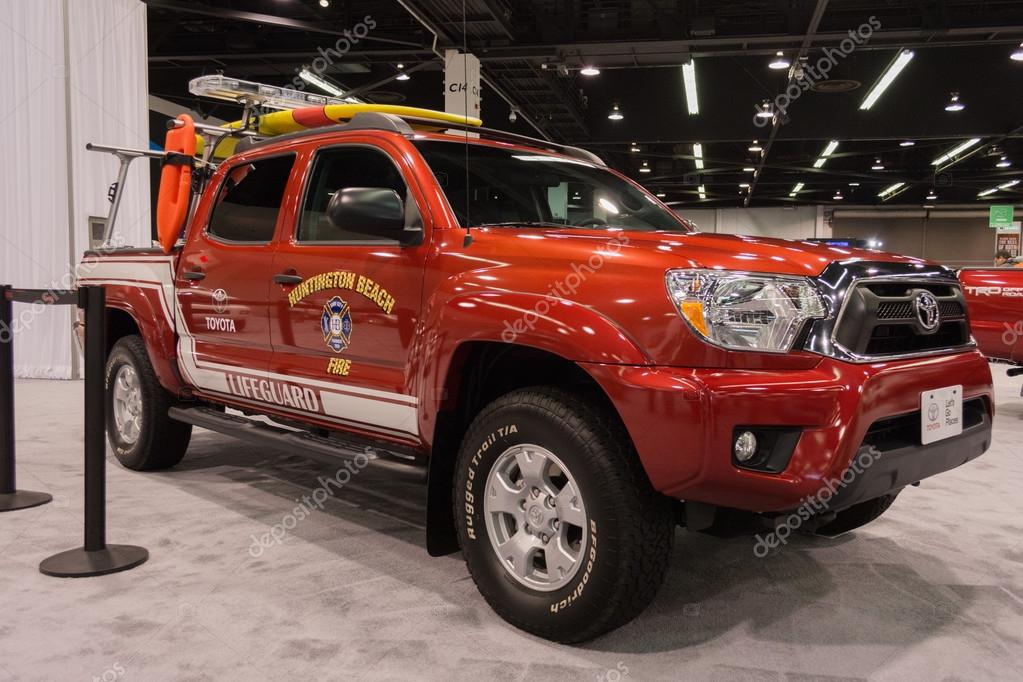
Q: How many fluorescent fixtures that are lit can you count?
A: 10